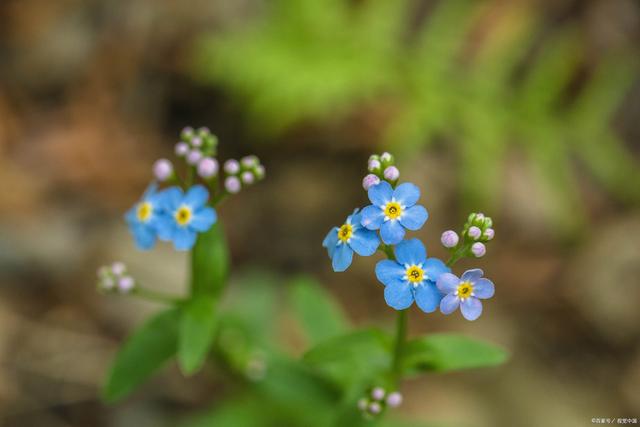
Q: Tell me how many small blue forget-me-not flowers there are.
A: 6